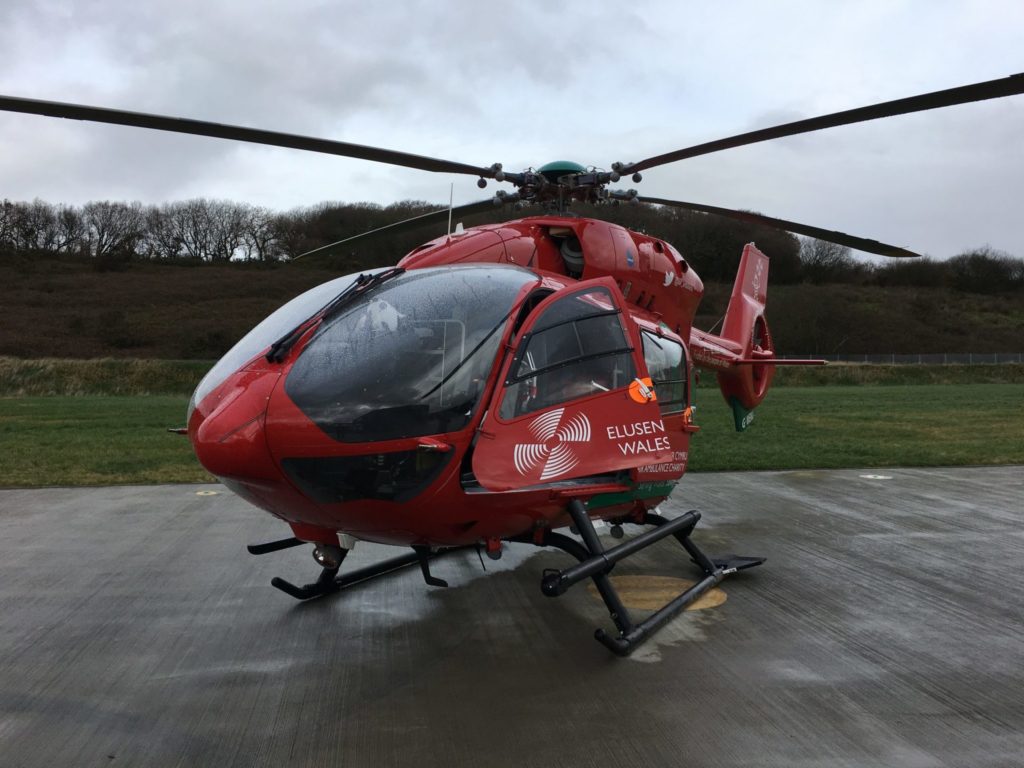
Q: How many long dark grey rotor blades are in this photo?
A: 4